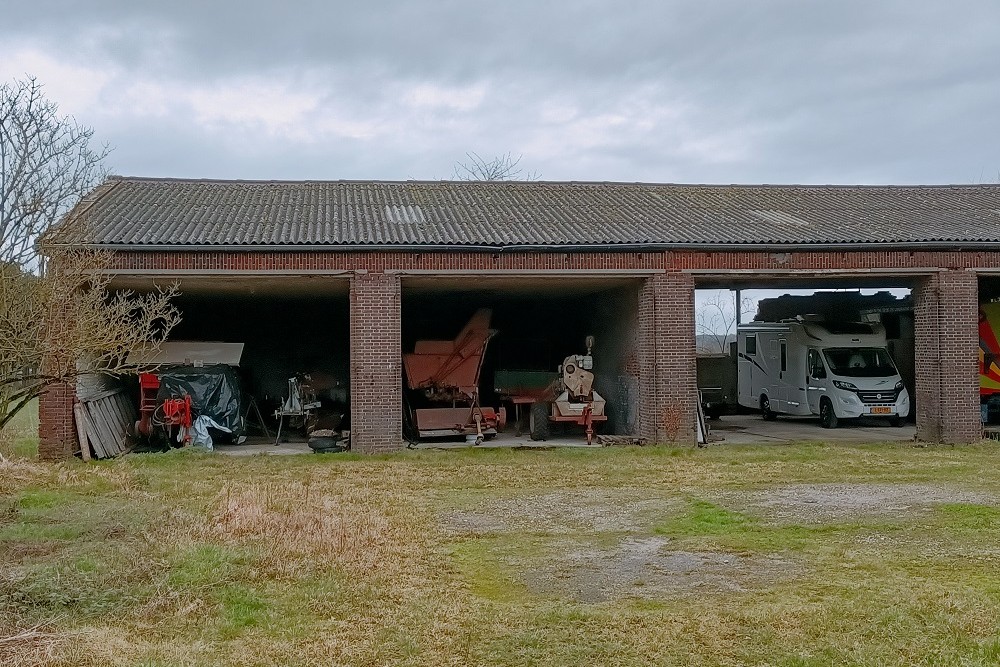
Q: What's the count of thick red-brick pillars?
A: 4